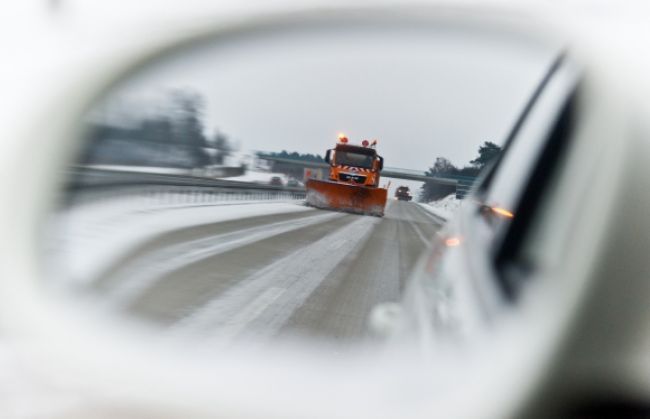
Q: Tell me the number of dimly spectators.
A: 0